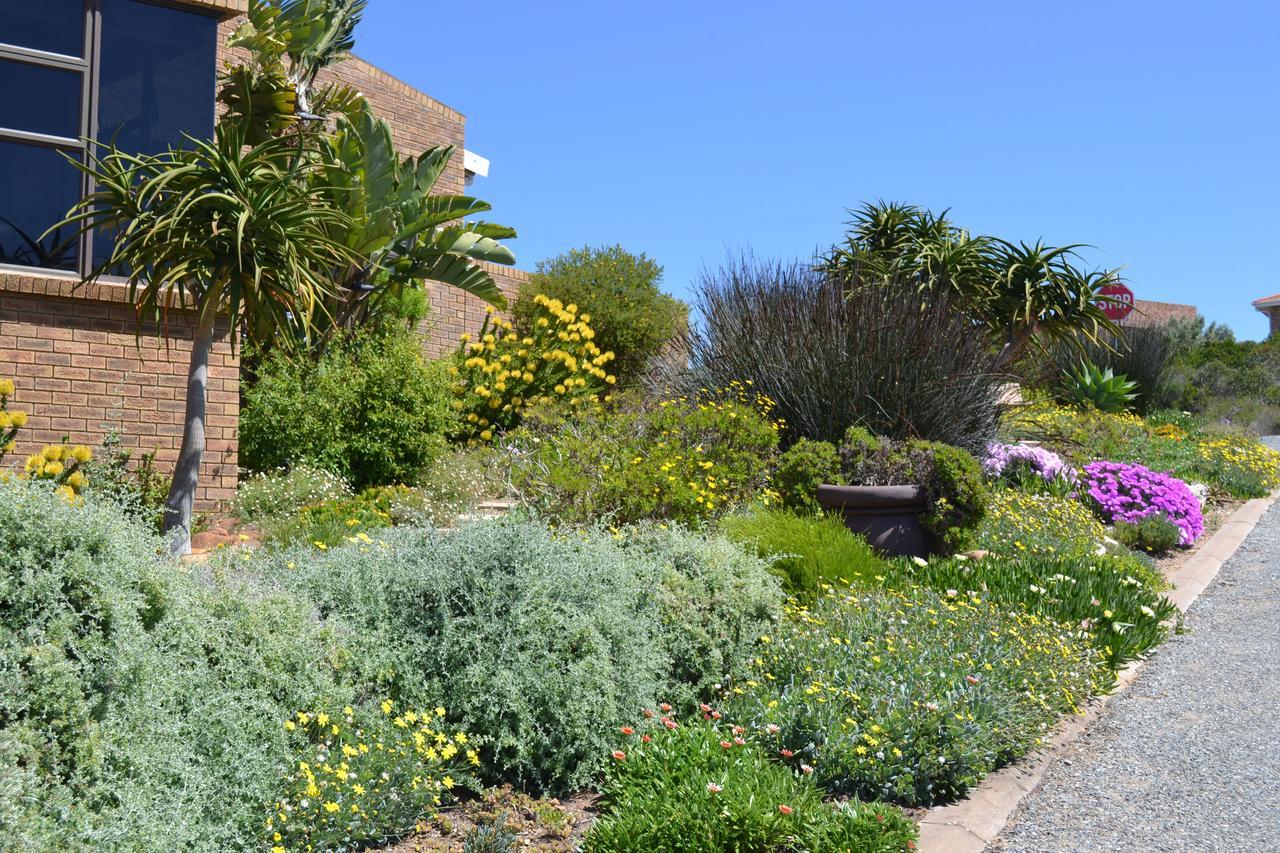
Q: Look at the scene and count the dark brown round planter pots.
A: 1